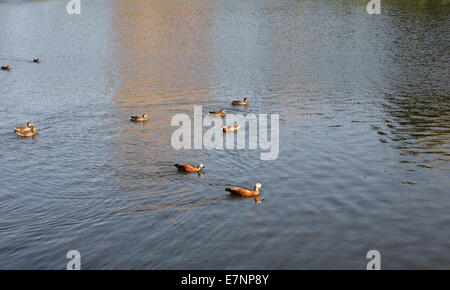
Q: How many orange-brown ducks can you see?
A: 2